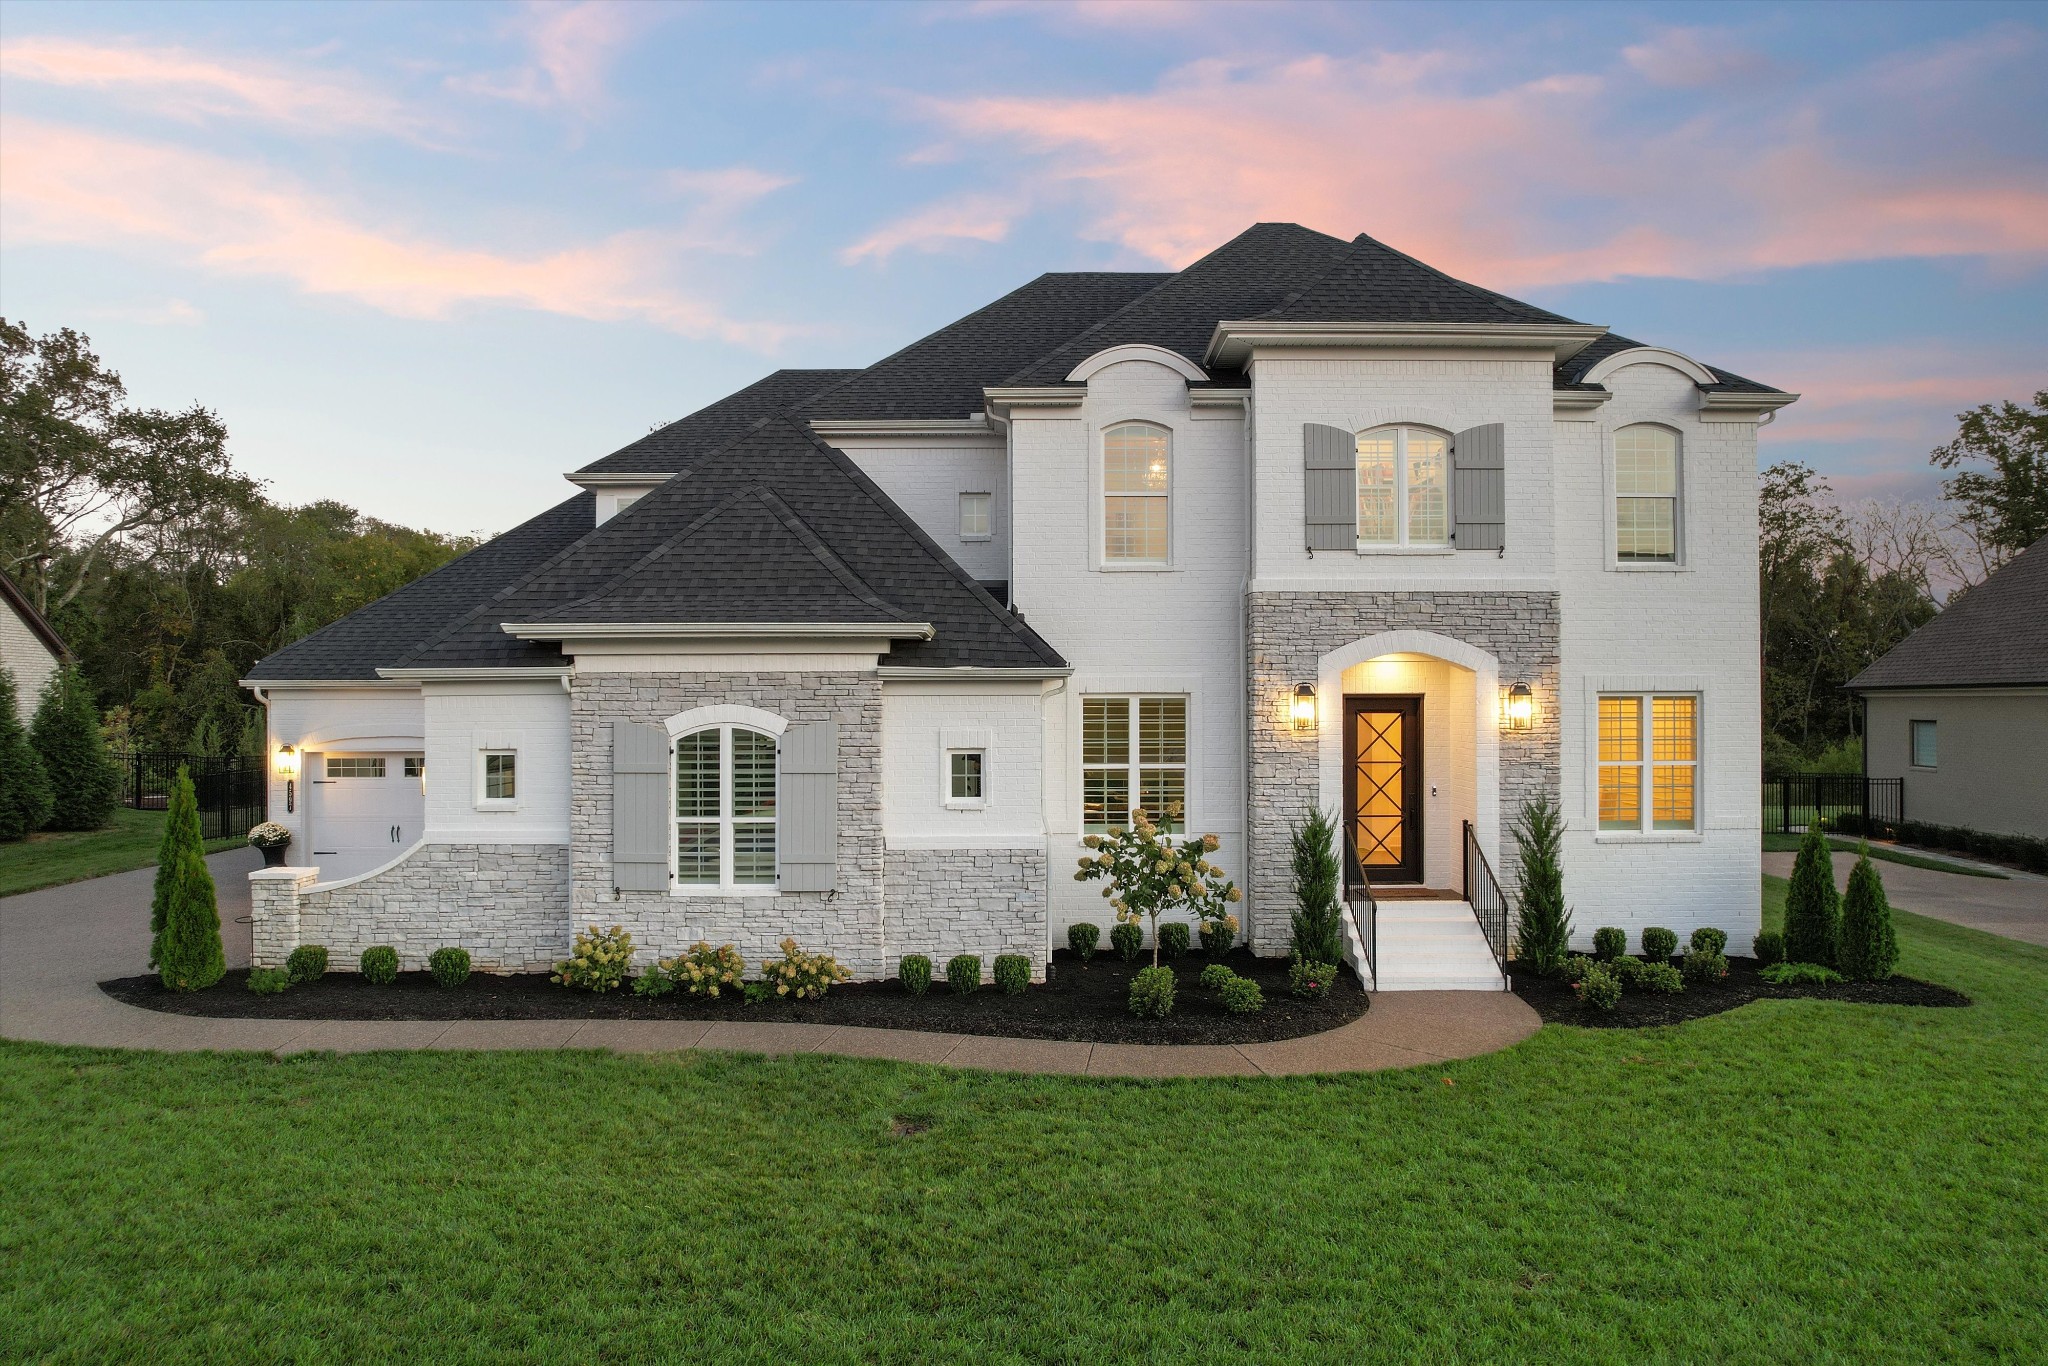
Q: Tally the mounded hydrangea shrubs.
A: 3